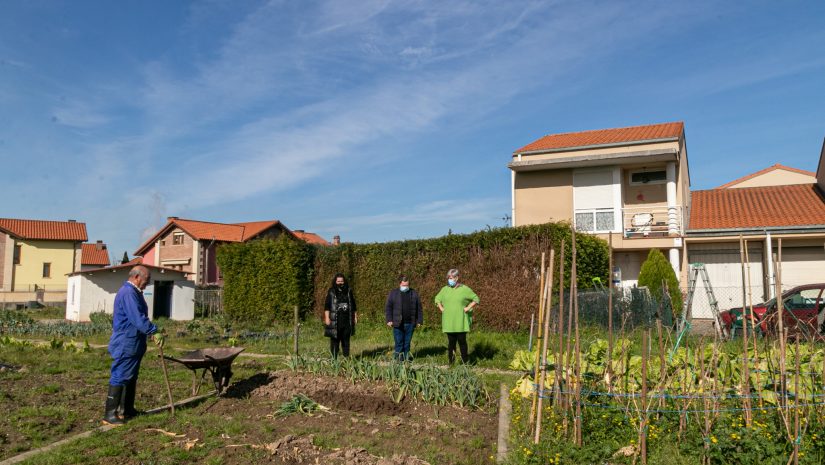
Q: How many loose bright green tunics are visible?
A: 1